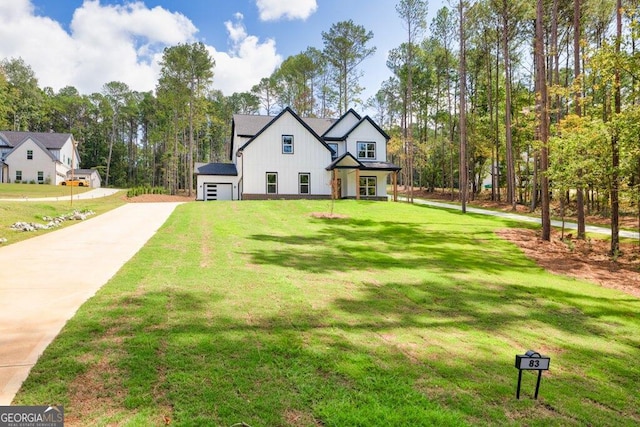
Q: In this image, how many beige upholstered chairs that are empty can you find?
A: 0